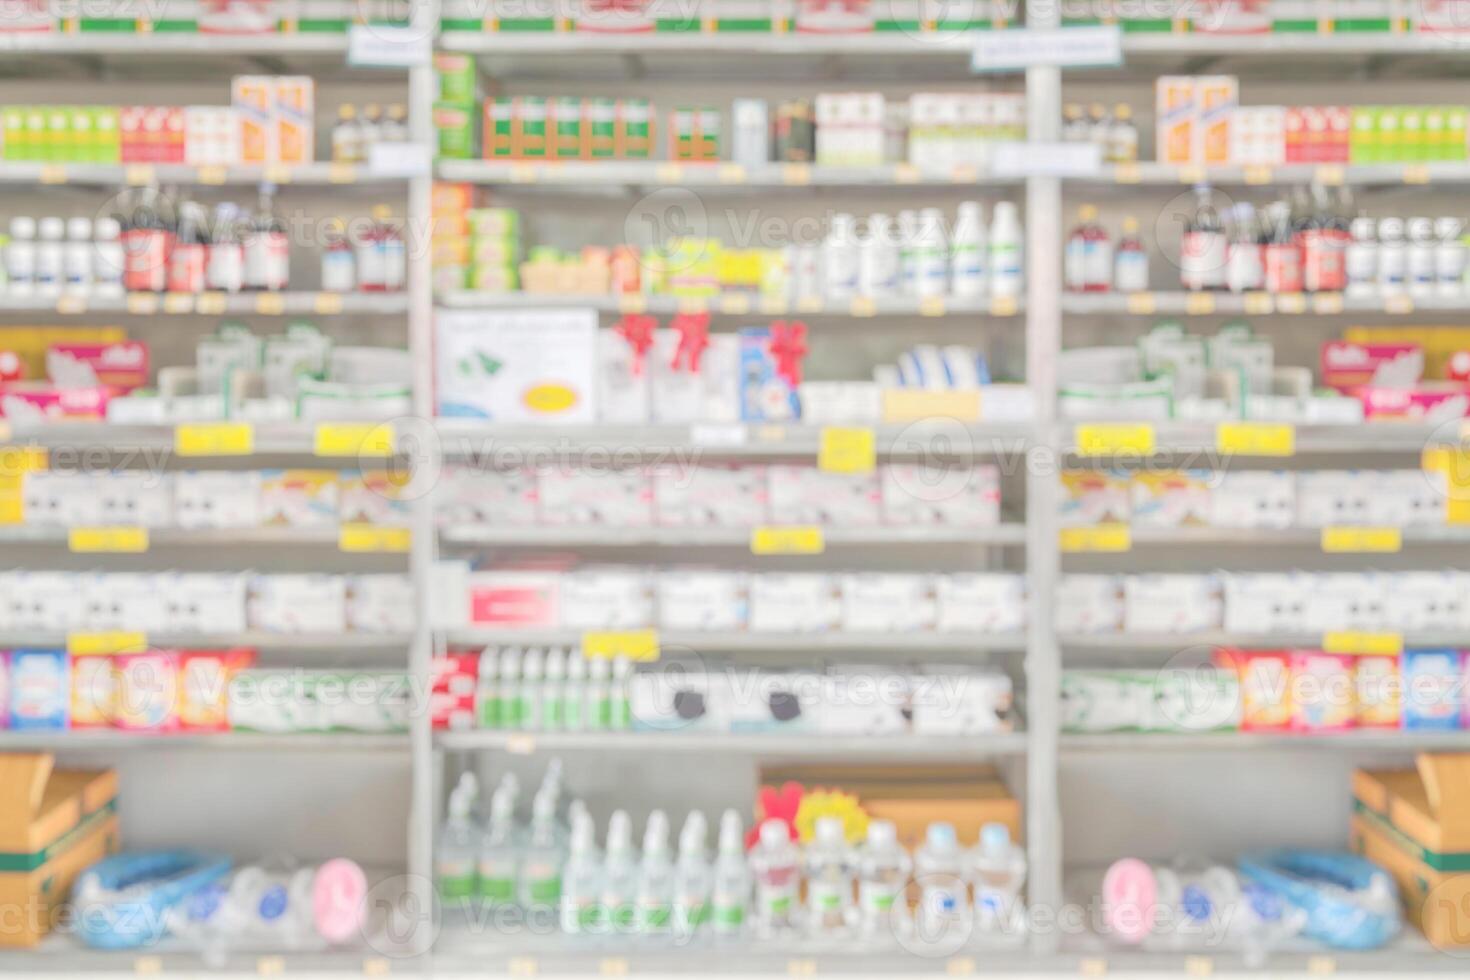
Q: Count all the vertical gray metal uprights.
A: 2